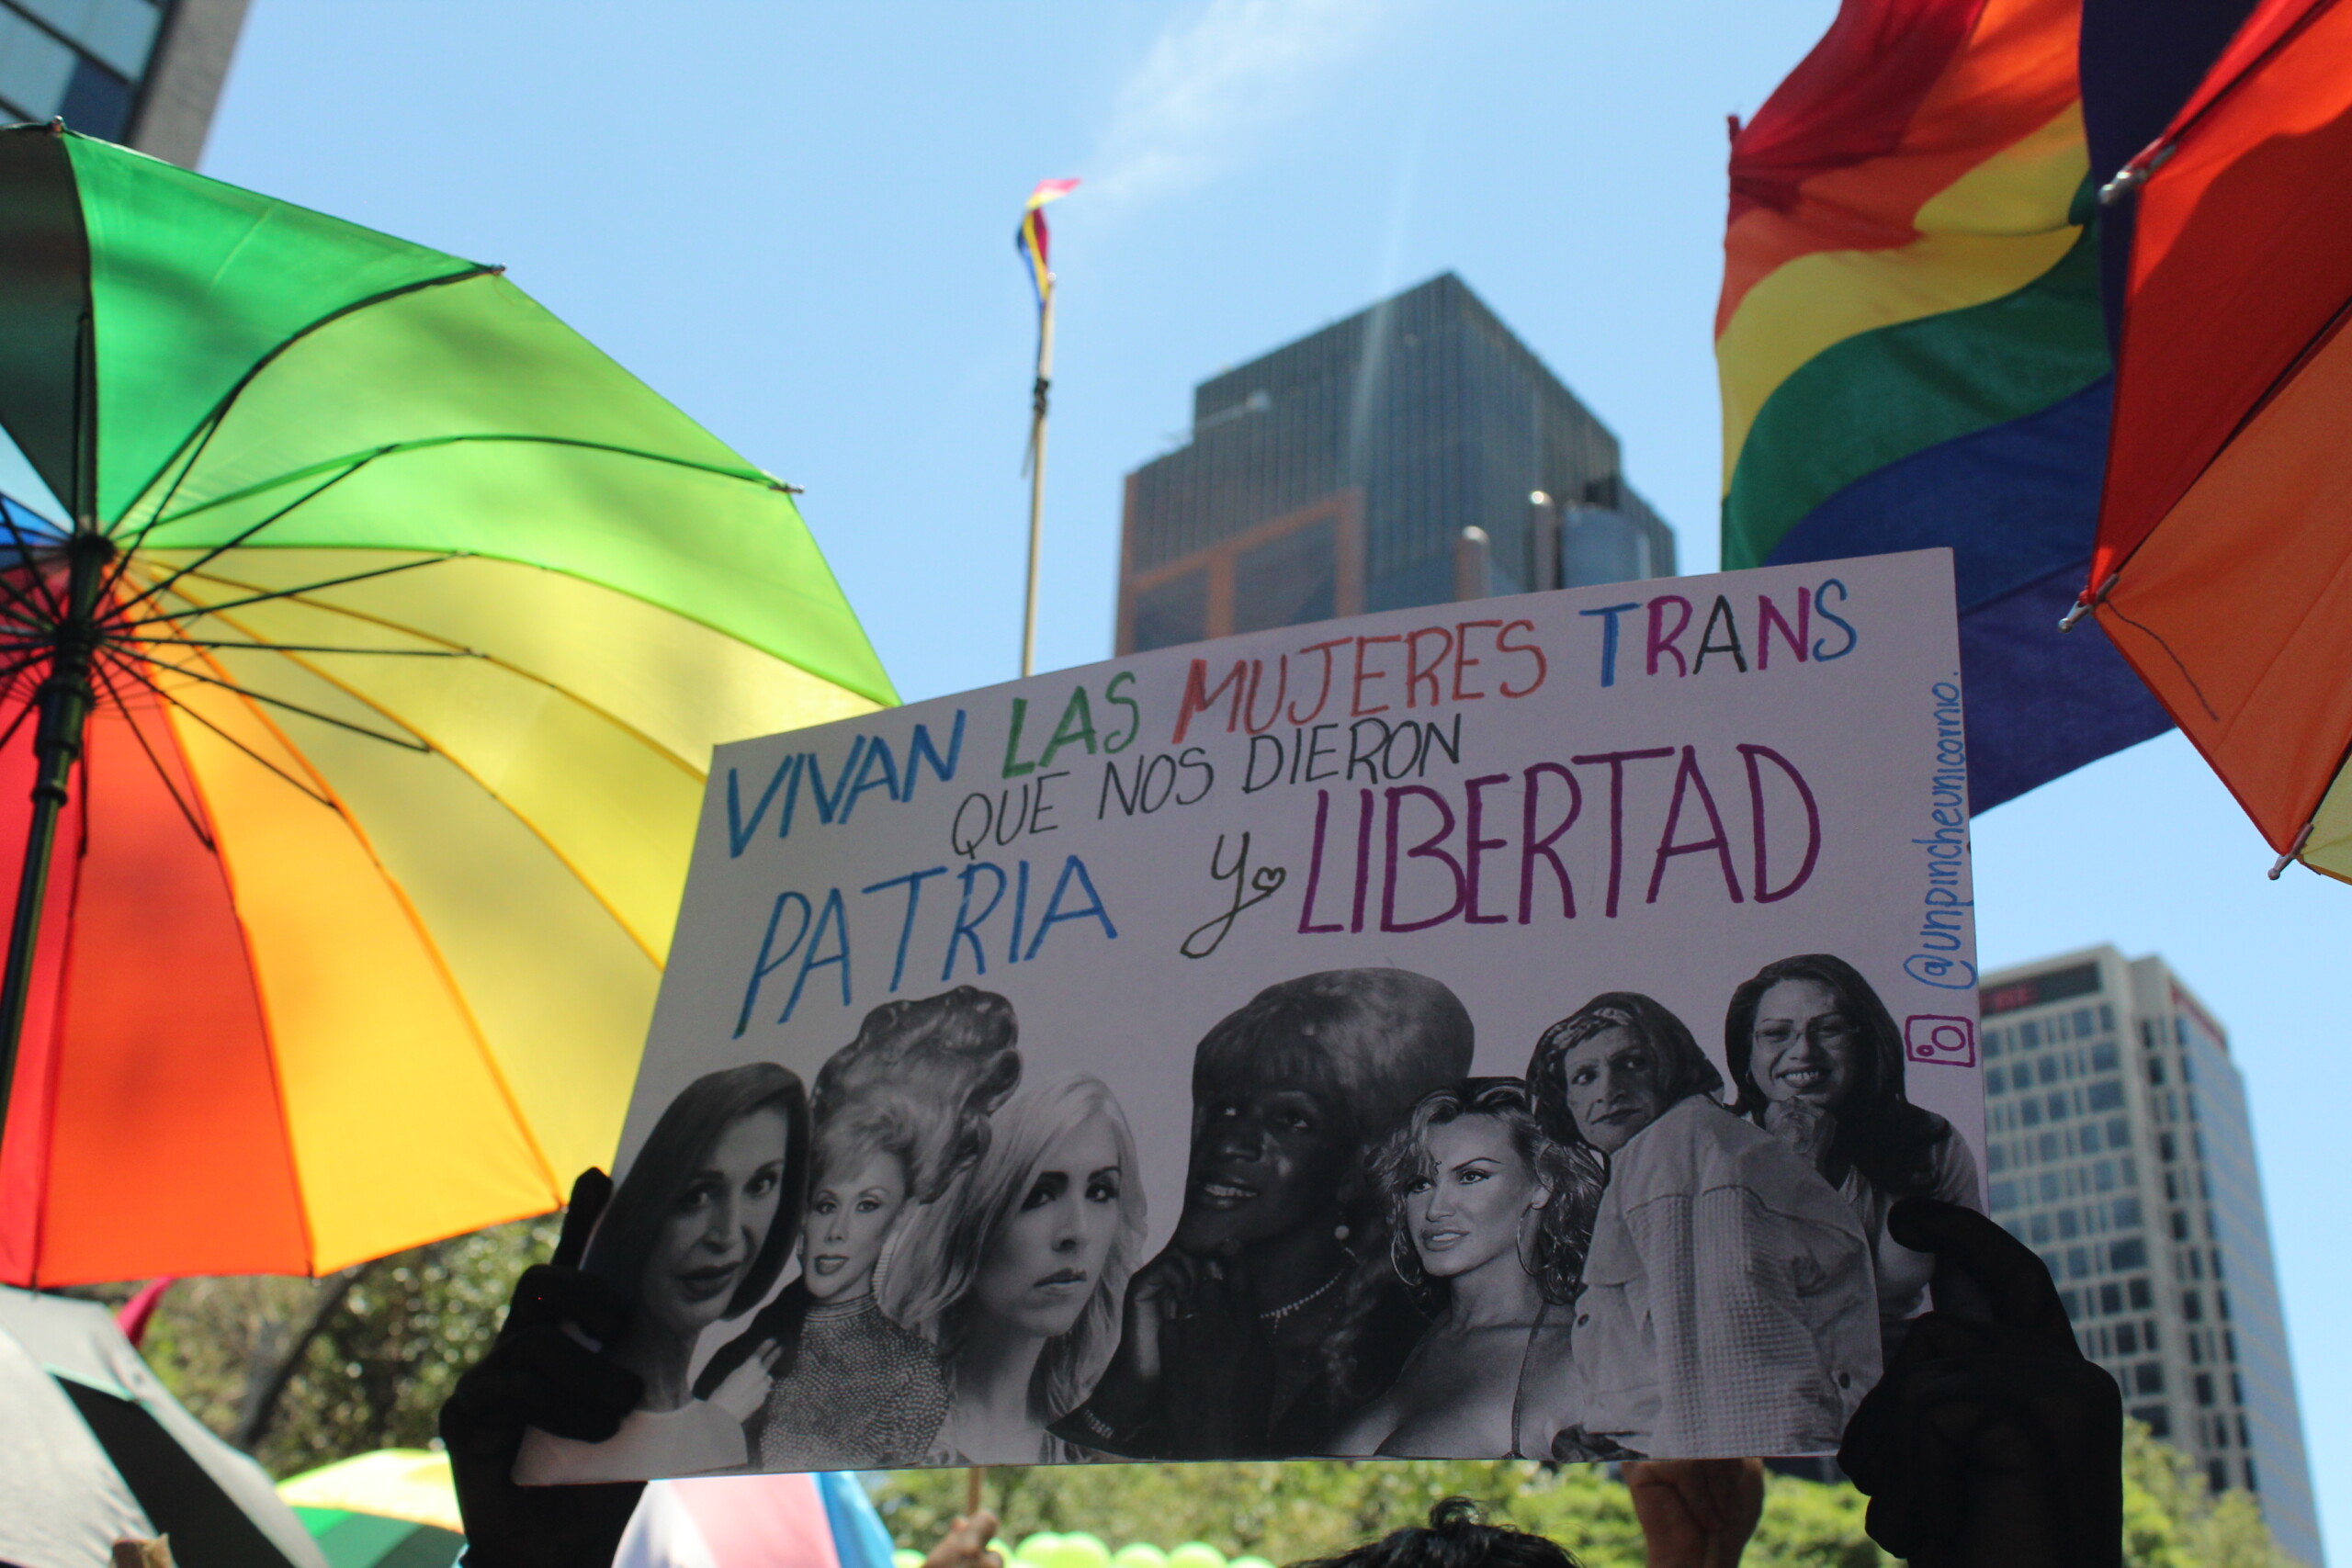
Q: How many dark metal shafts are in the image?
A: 1